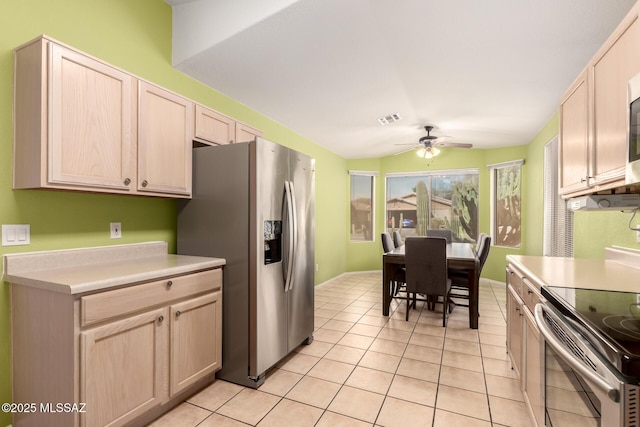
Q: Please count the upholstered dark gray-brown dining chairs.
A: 6